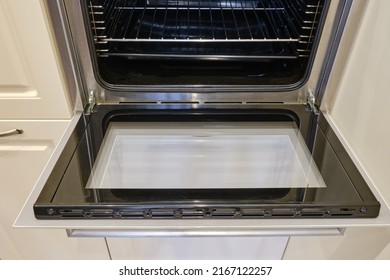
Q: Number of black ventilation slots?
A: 10